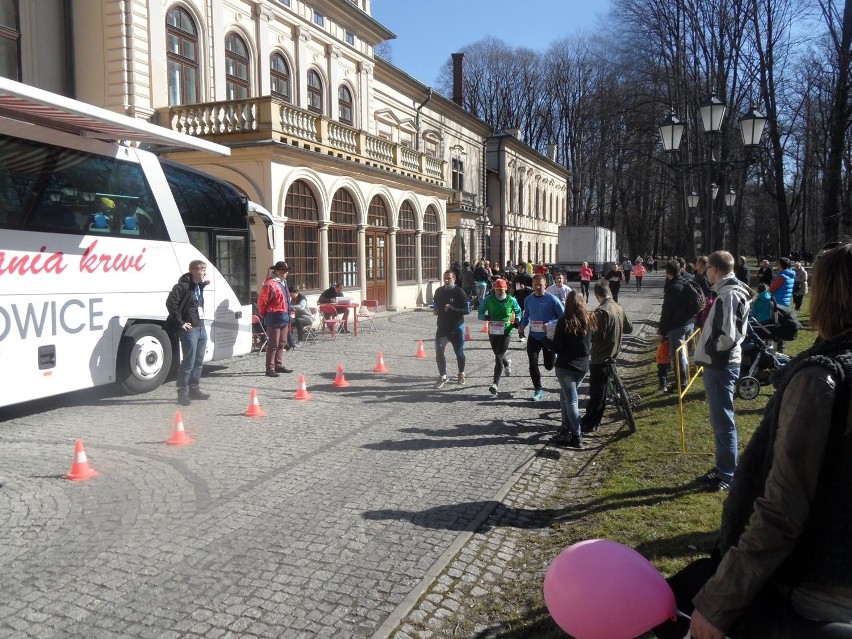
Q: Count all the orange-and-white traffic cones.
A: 9